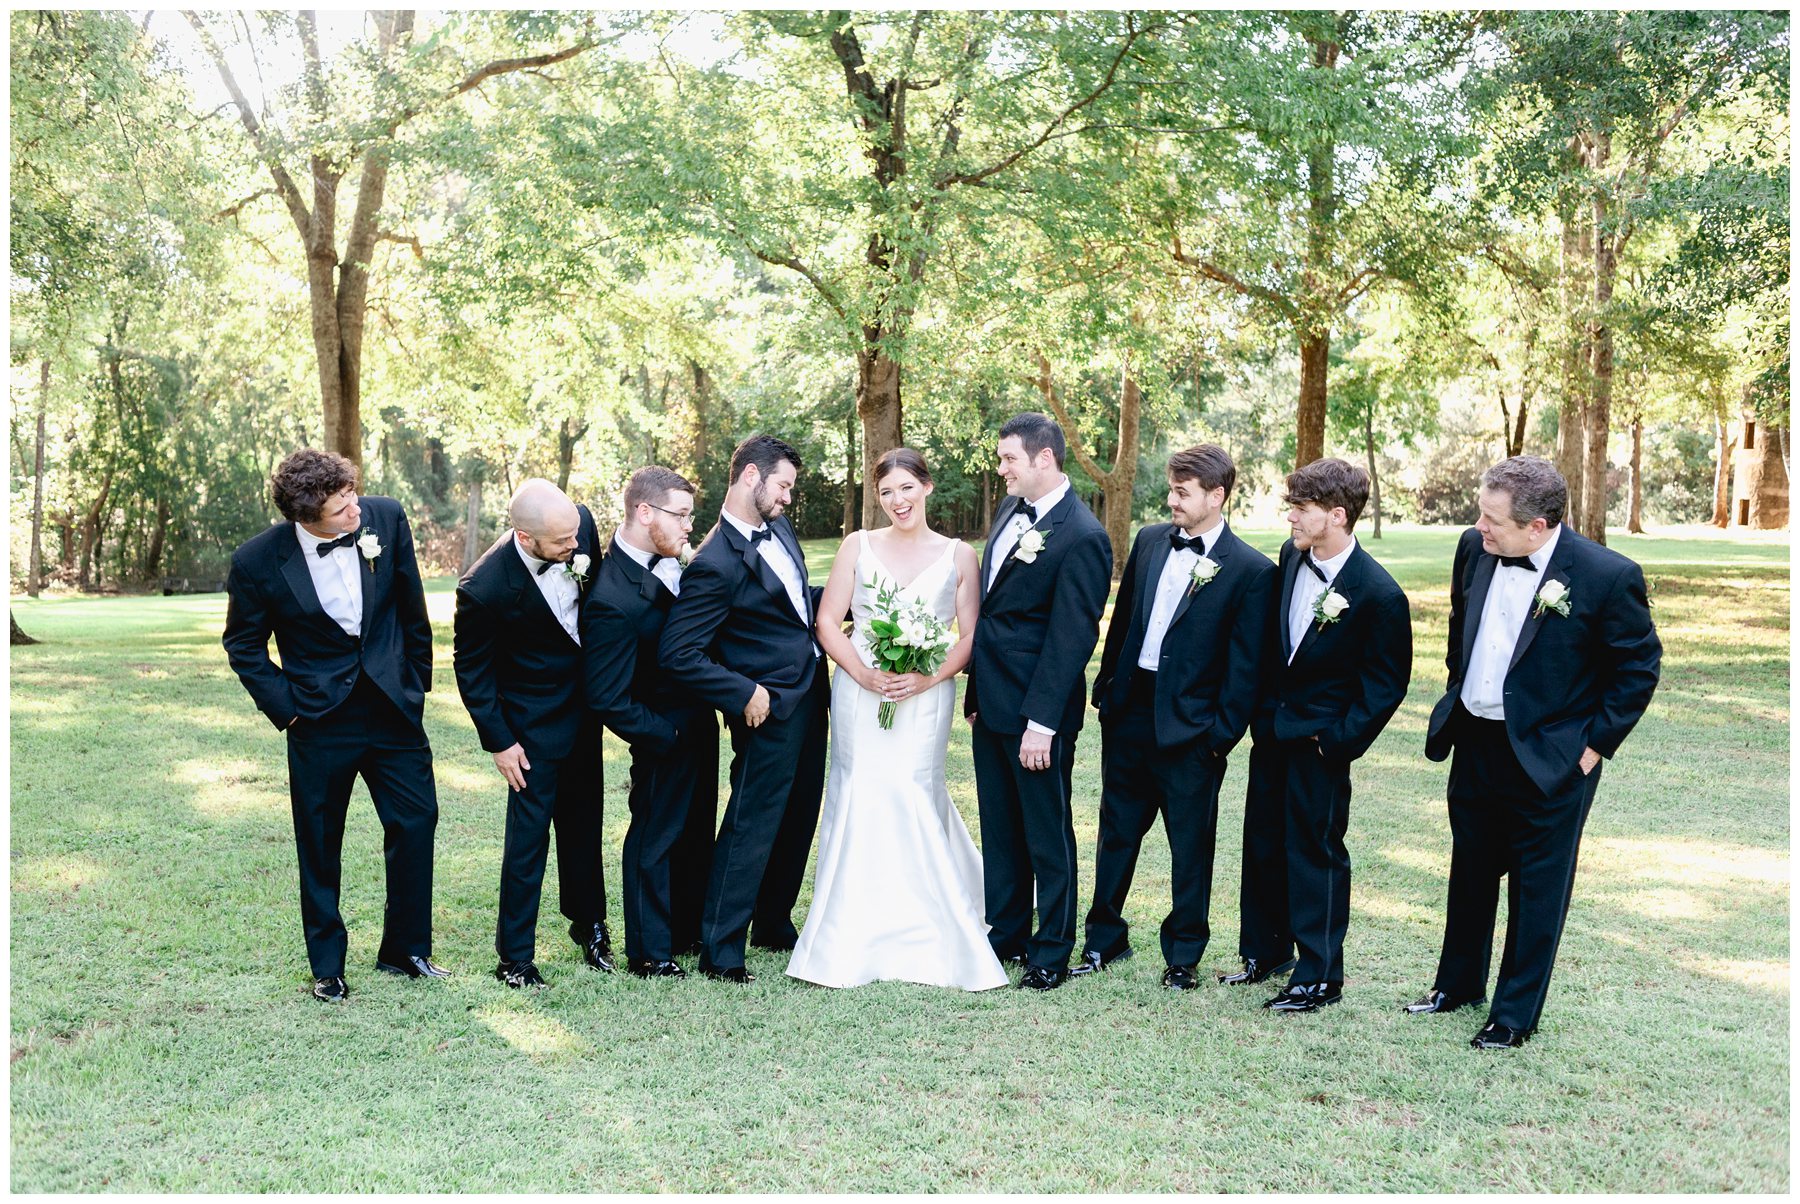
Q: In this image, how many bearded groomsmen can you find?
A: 5